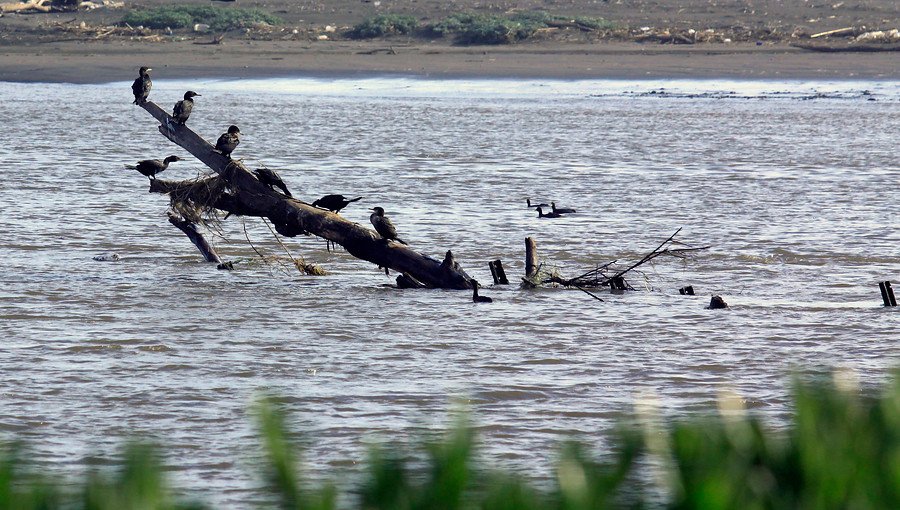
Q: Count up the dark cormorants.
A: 11